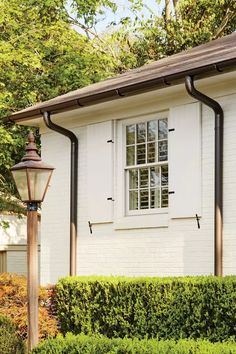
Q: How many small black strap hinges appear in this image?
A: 4